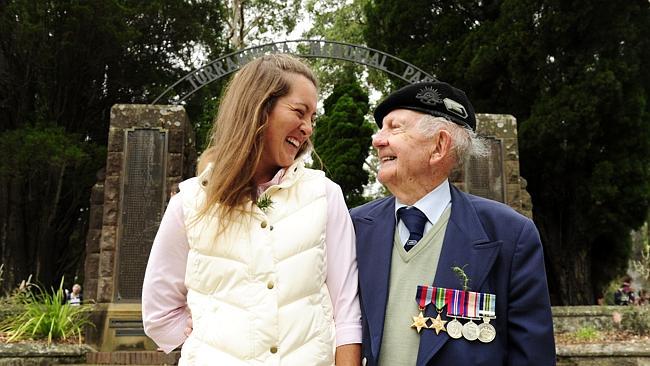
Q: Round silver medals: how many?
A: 3